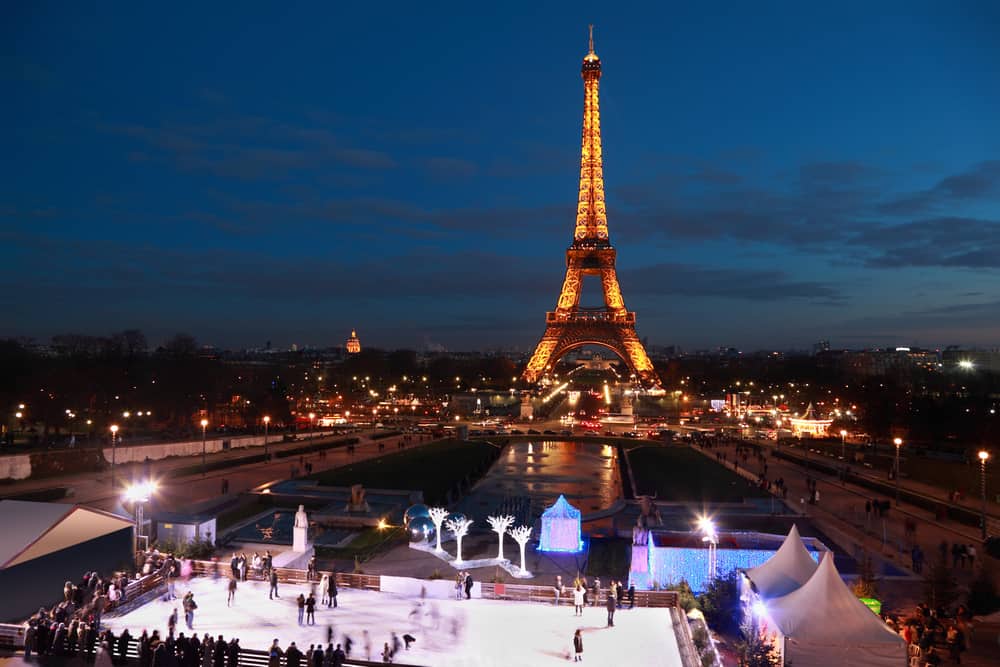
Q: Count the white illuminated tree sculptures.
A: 4